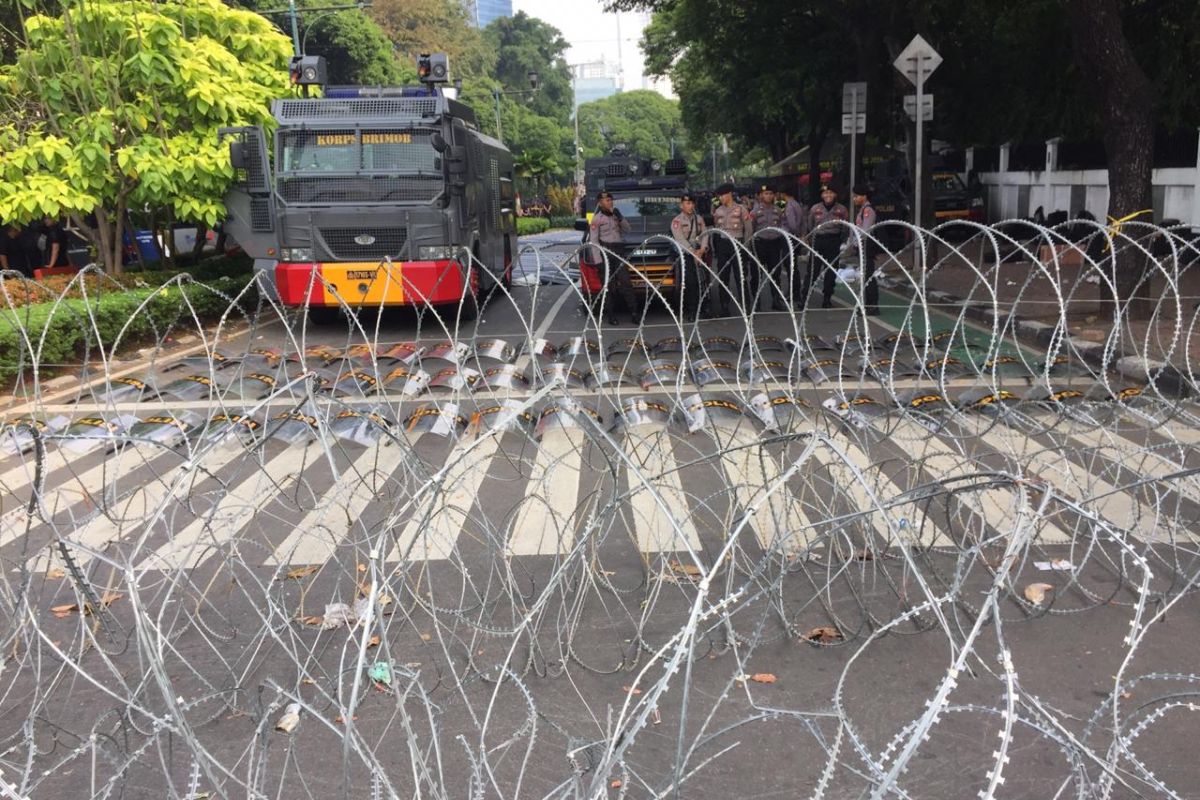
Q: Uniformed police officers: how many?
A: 7